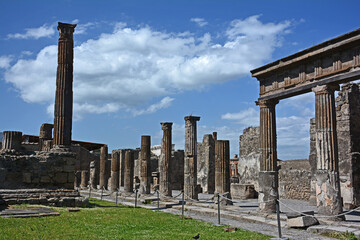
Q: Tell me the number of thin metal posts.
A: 8